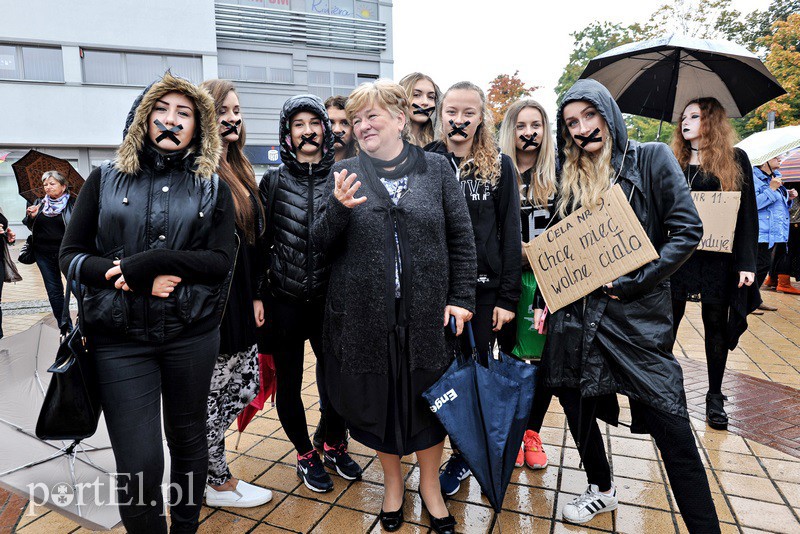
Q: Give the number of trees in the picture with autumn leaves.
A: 2